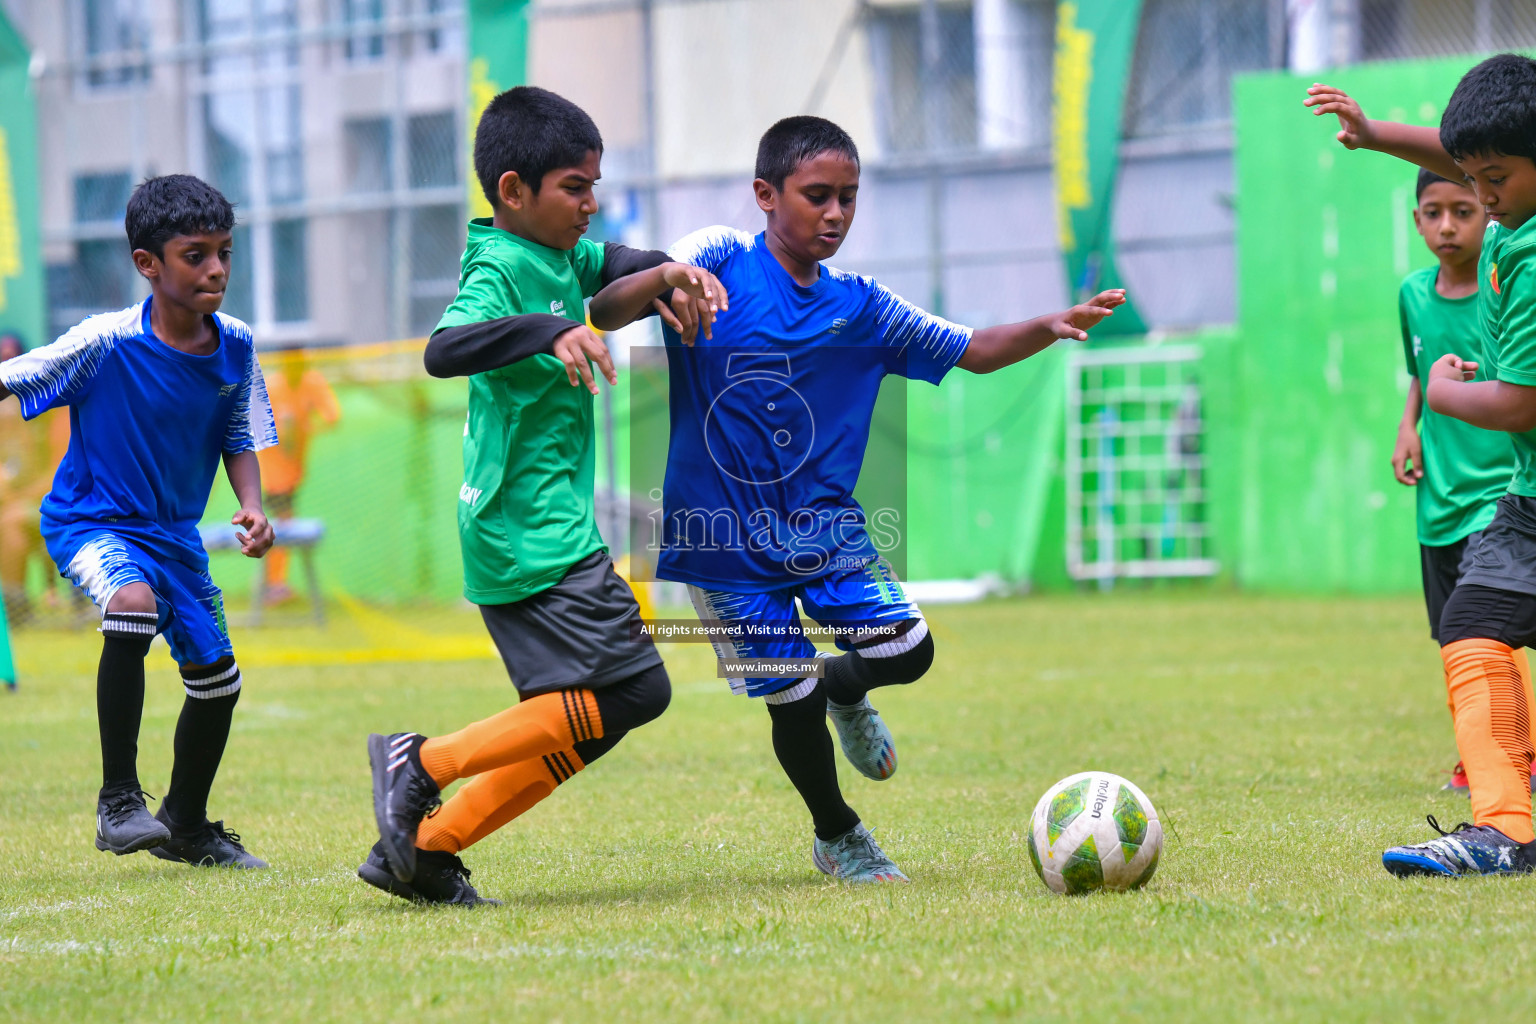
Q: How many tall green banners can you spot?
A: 3